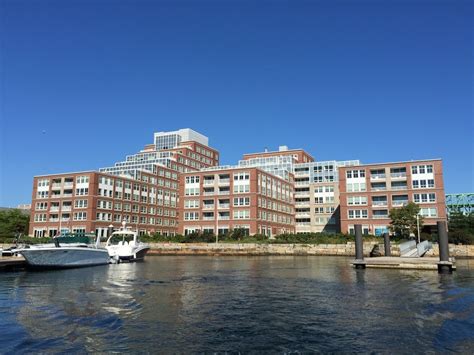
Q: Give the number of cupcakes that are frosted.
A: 0